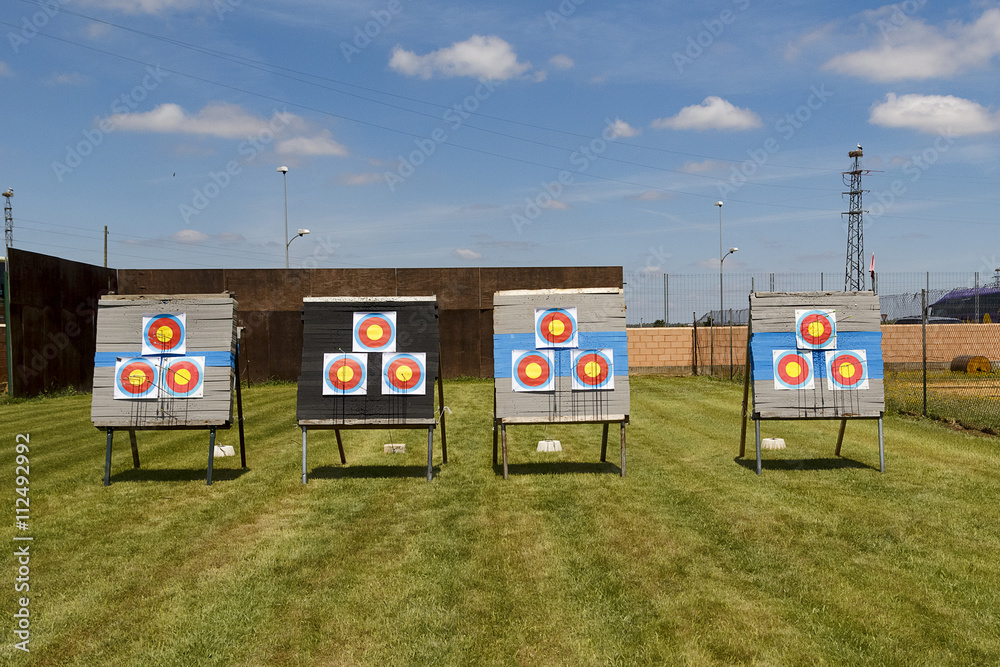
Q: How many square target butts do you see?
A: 4